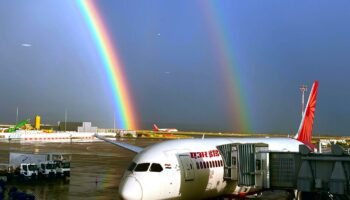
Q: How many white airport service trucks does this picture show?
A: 3